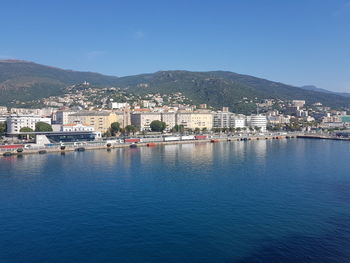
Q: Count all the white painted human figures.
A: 0